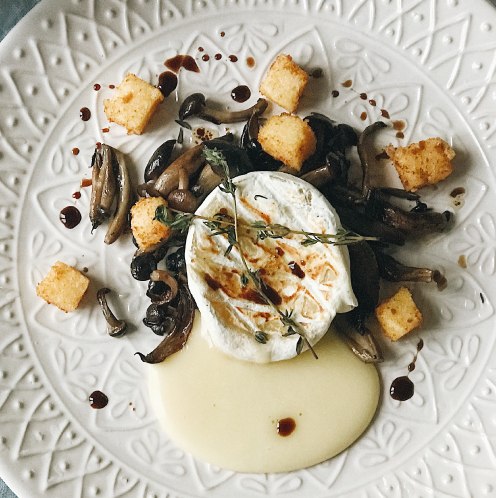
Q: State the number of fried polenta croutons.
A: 7